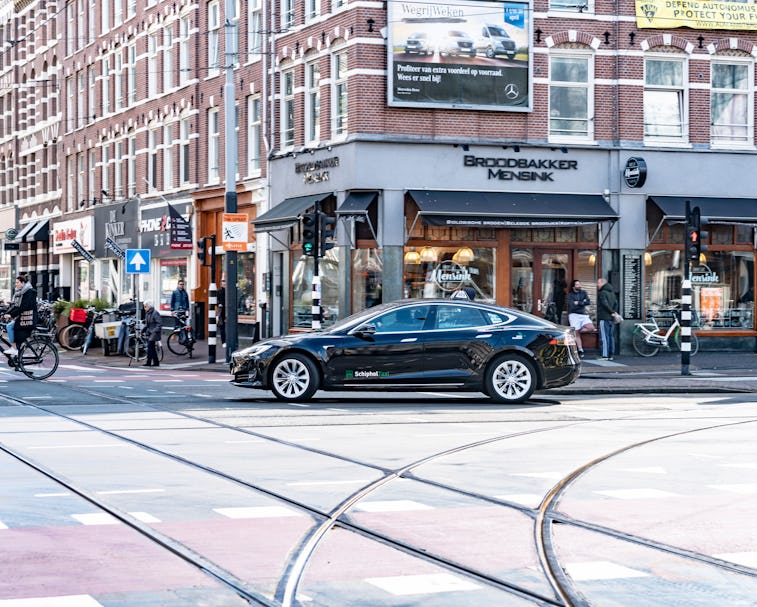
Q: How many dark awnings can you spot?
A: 6